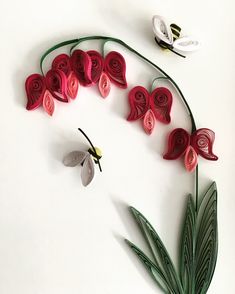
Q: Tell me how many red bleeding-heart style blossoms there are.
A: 5